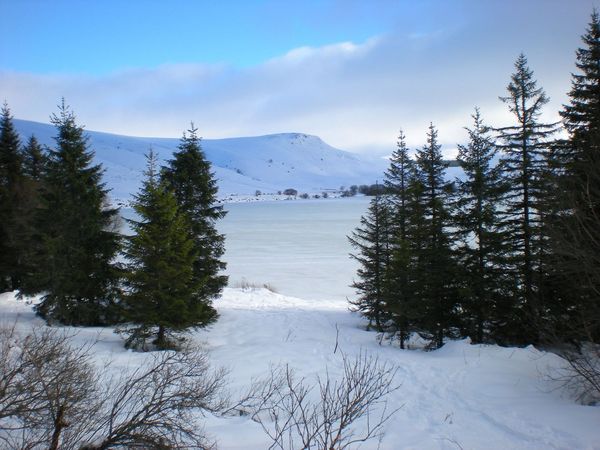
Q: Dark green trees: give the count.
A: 11